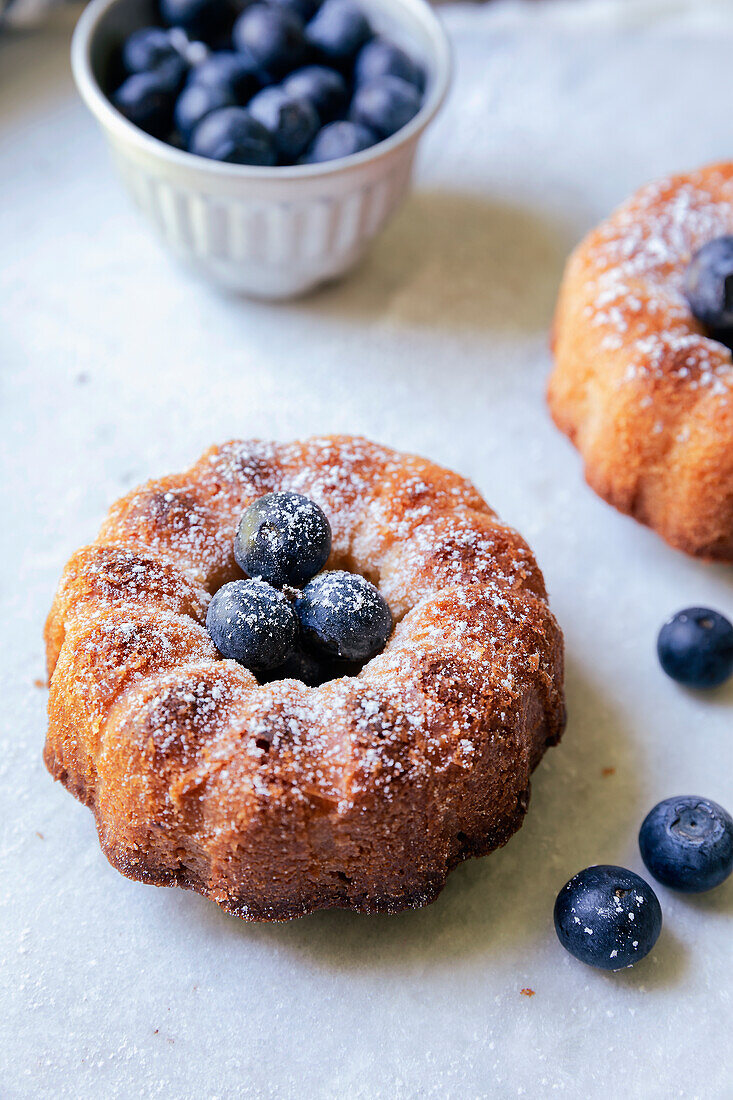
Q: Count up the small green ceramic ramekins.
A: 0